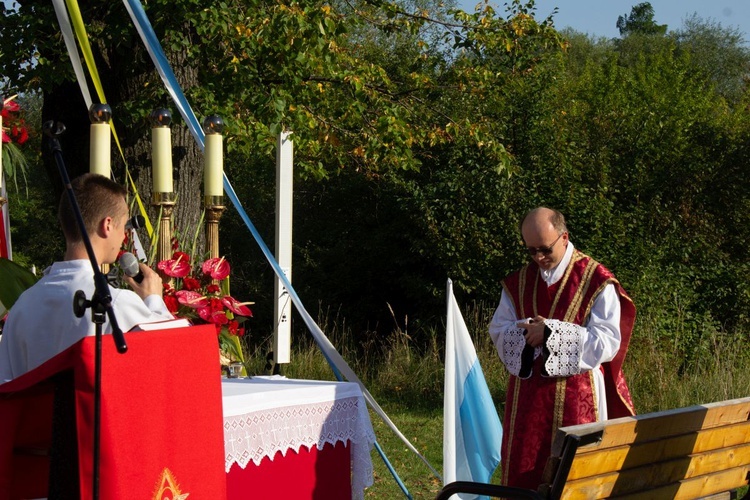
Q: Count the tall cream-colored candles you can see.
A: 3